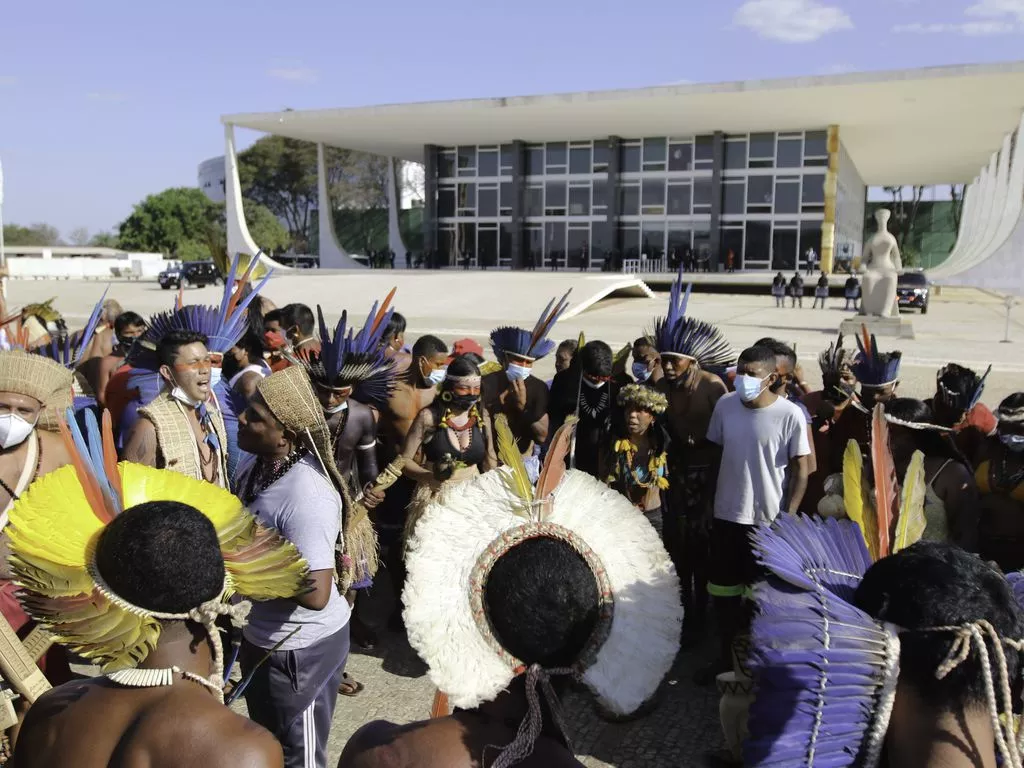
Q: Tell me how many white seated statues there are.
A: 1